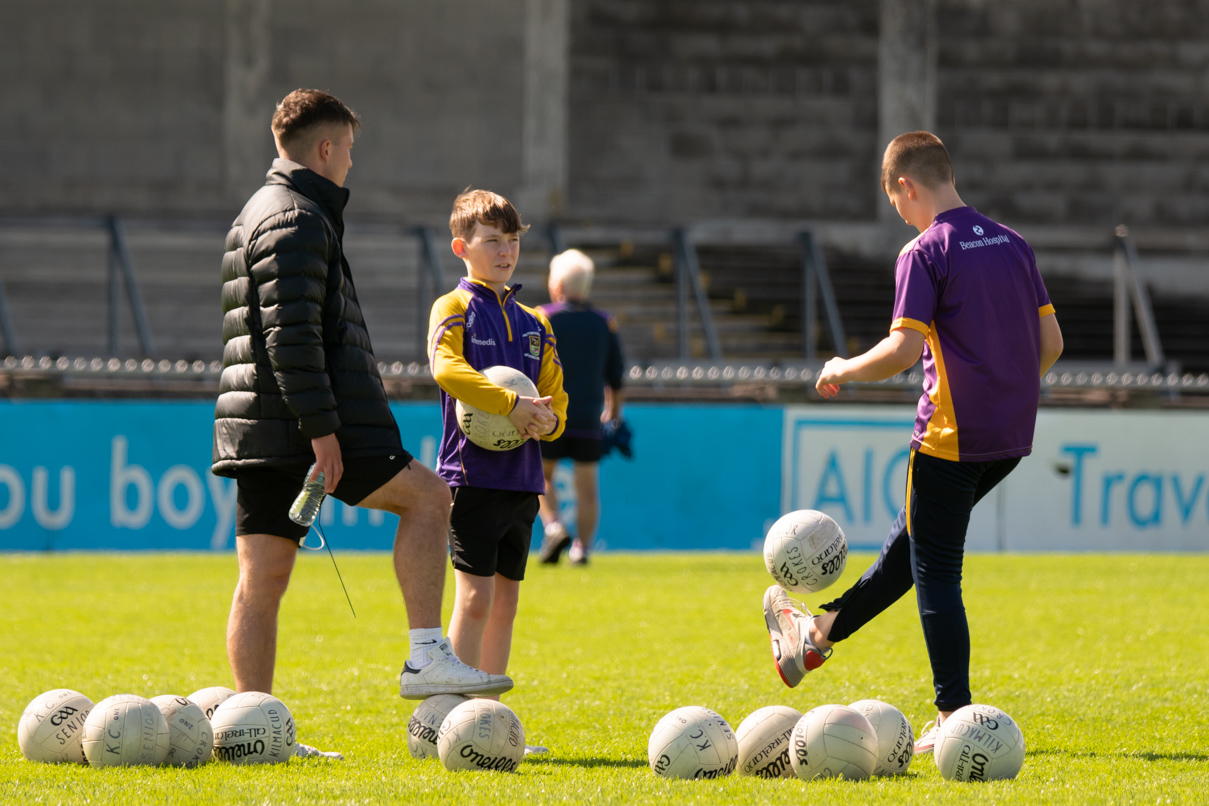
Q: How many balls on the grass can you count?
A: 12